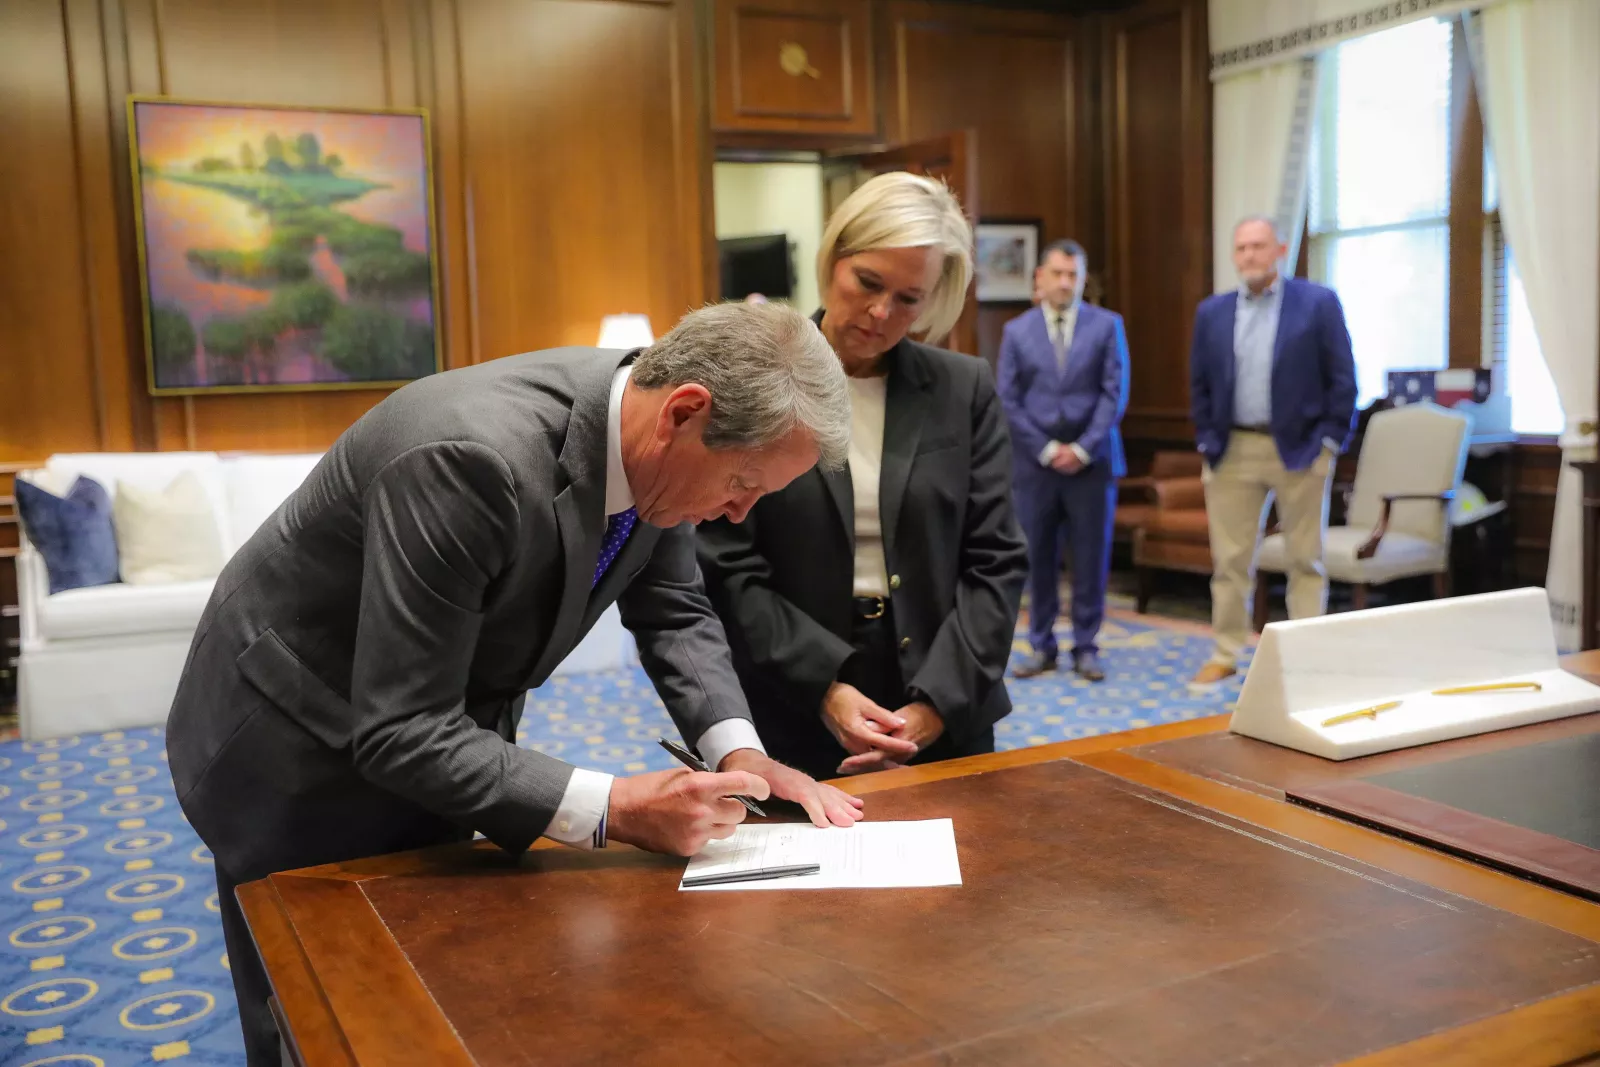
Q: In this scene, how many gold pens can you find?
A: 2